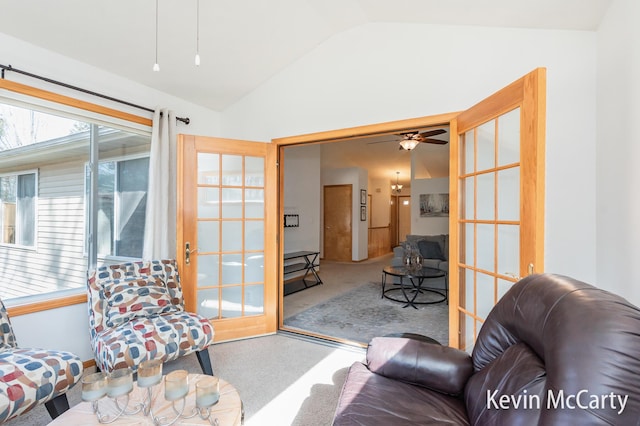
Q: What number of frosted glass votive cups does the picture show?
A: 5